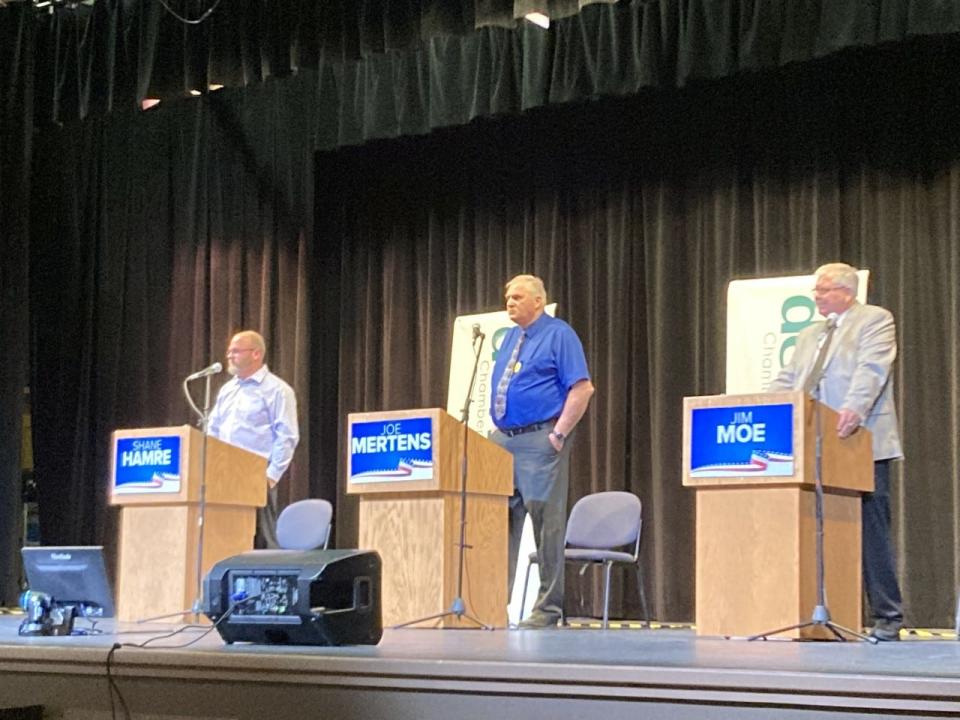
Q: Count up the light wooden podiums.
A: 3